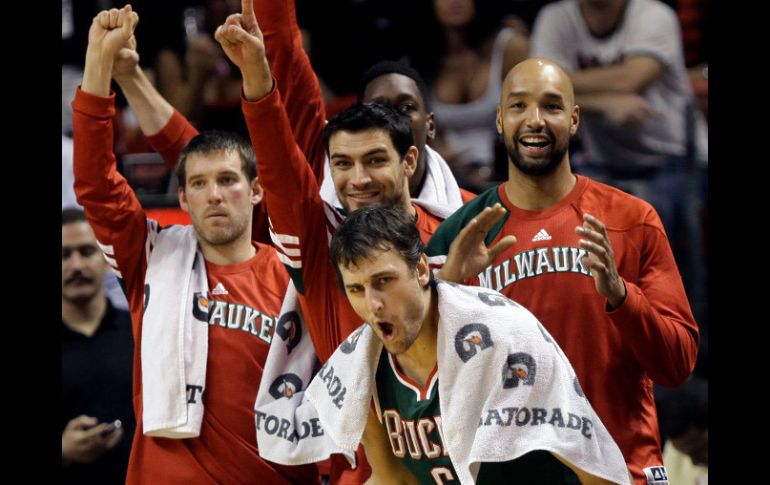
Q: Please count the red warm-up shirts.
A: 4